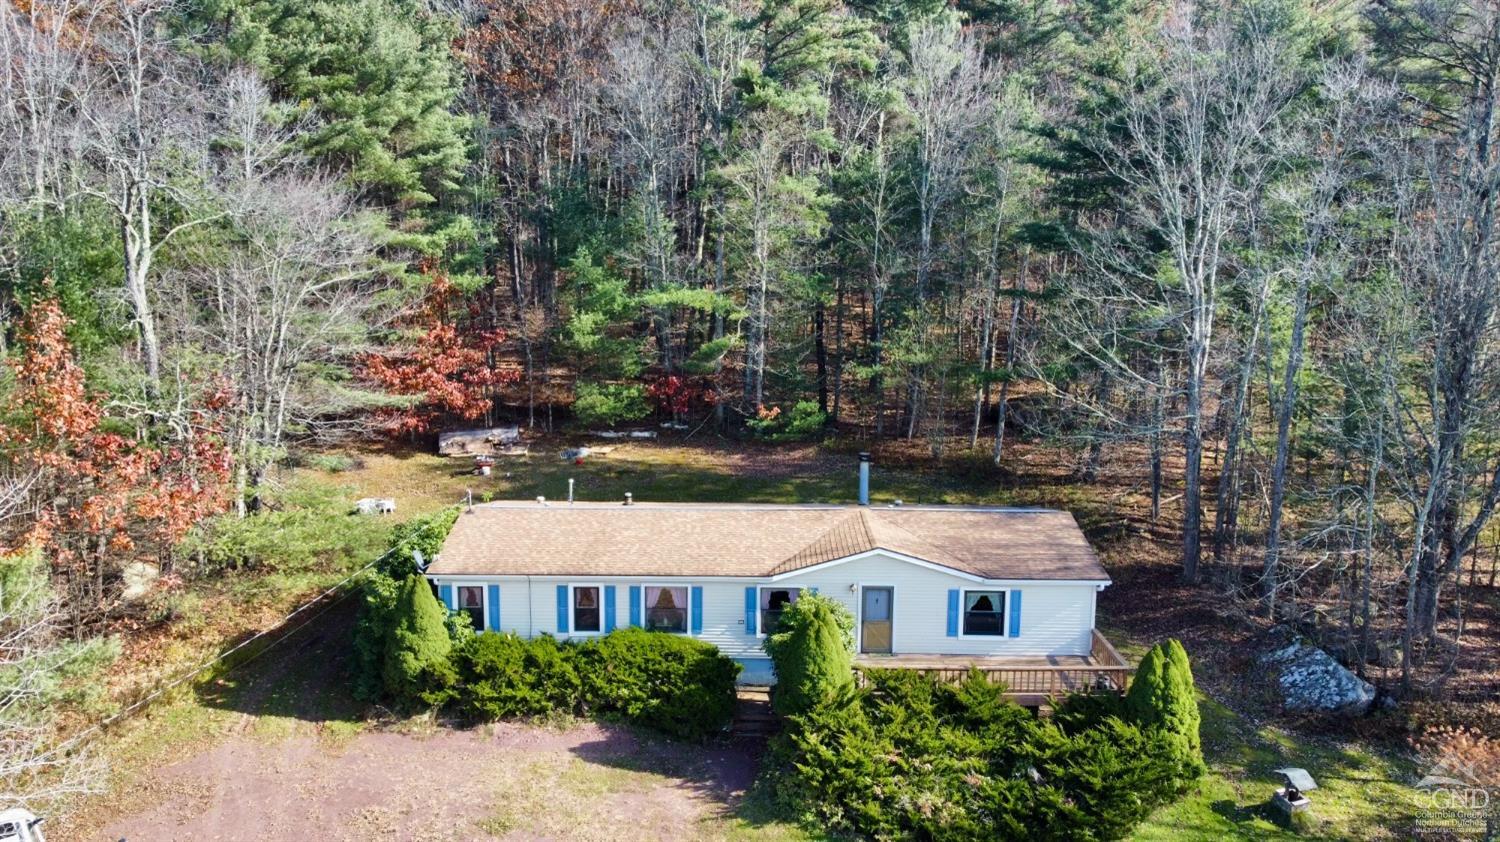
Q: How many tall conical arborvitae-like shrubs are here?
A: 3